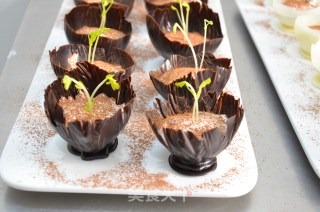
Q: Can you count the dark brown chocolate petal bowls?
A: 8